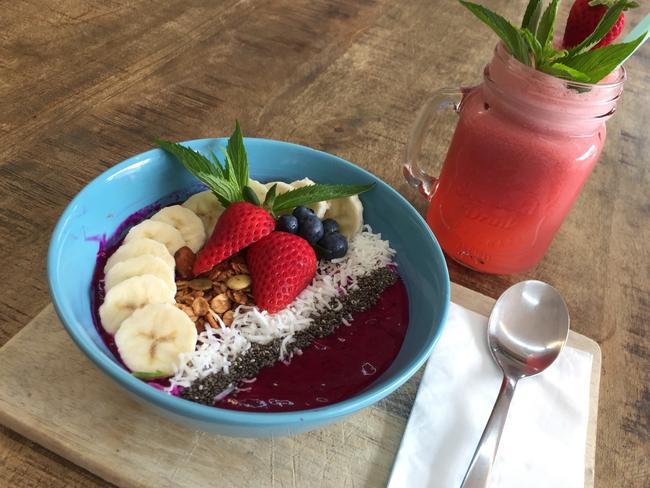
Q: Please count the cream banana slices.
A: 11